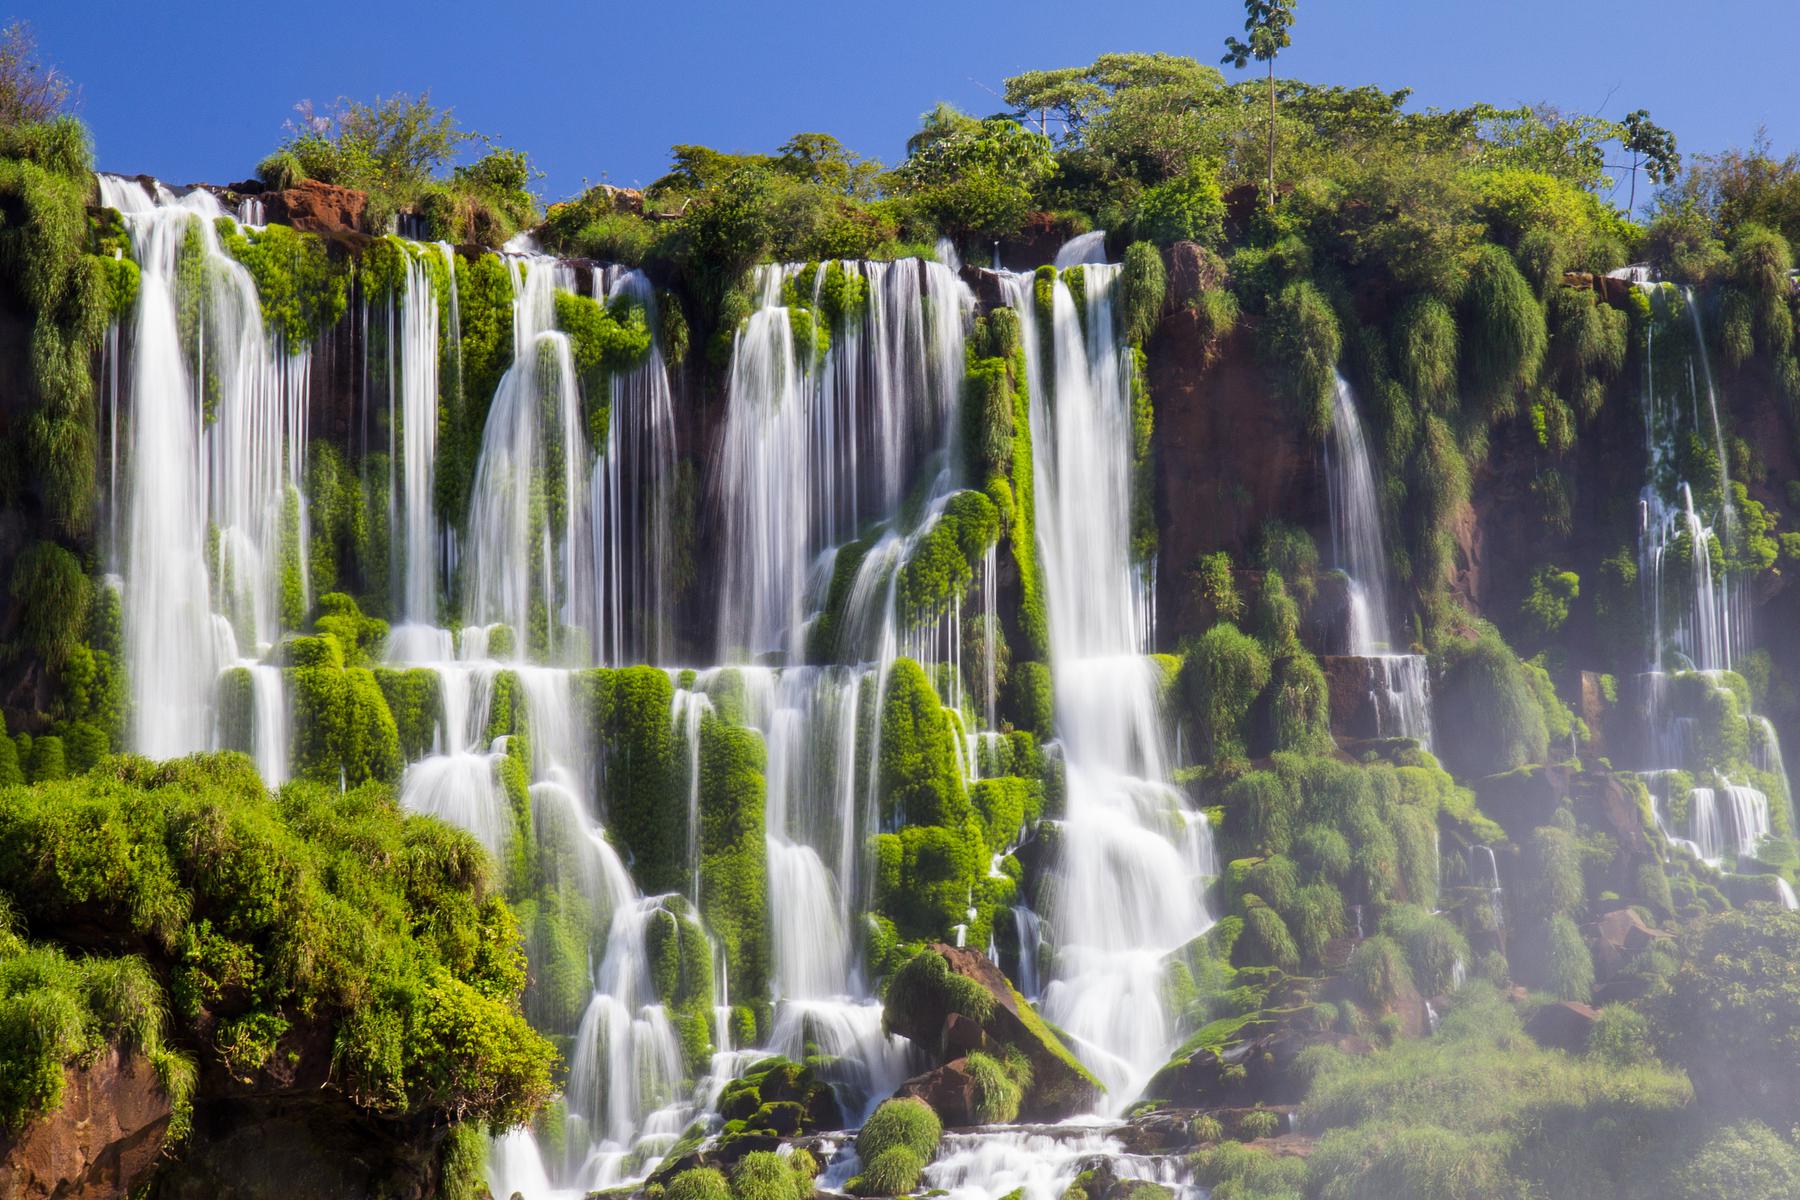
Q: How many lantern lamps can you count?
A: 0